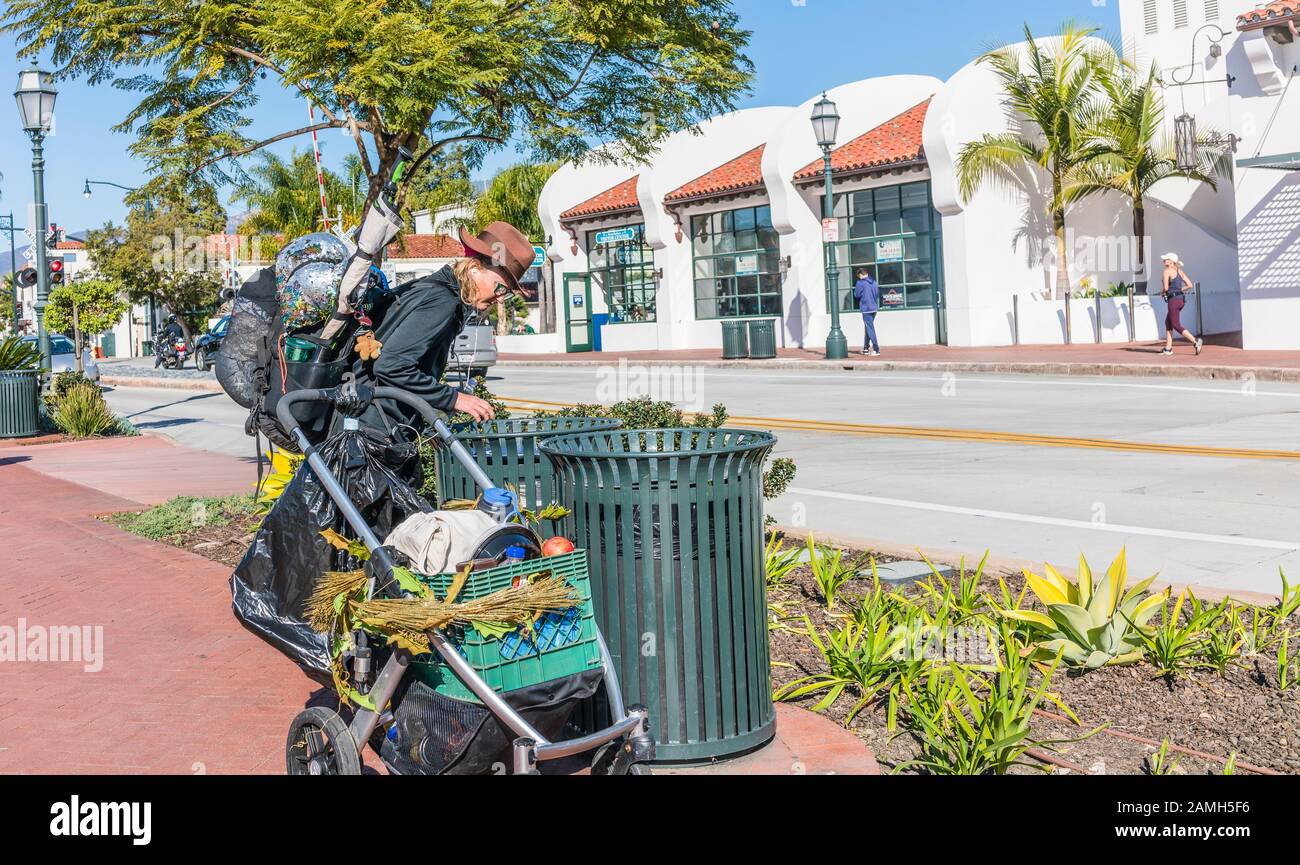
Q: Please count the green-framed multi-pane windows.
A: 3